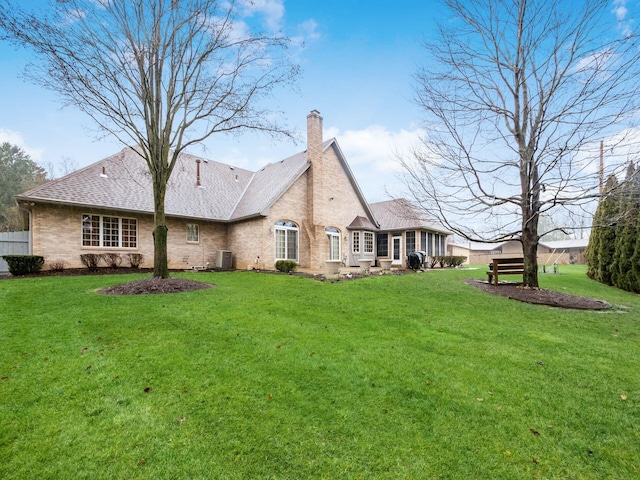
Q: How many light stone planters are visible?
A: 3